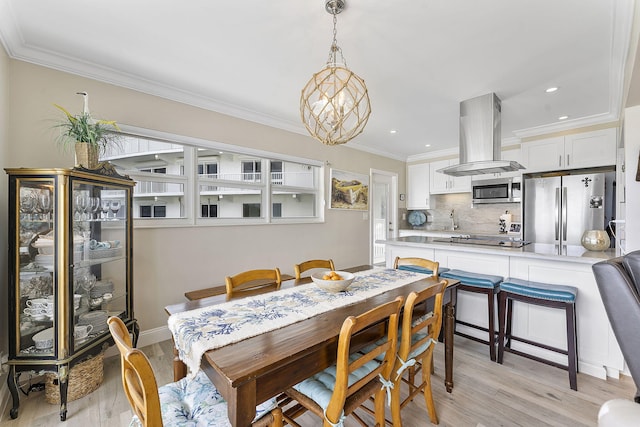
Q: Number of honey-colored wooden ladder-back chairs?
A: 6